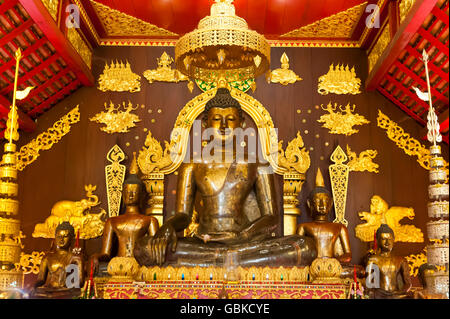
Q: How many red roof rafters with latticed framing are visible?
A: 2